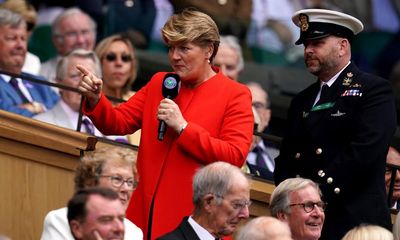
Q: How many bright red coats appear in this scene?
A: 1